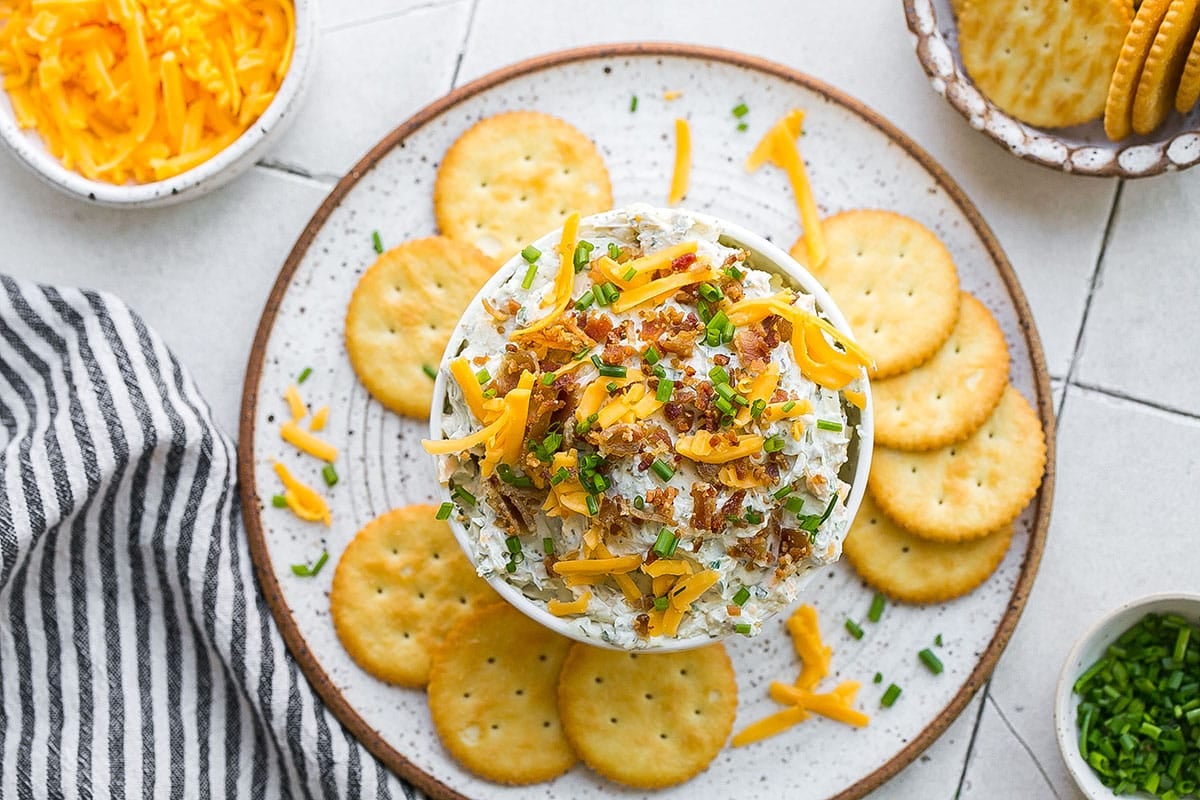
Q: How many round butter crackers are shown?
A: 13